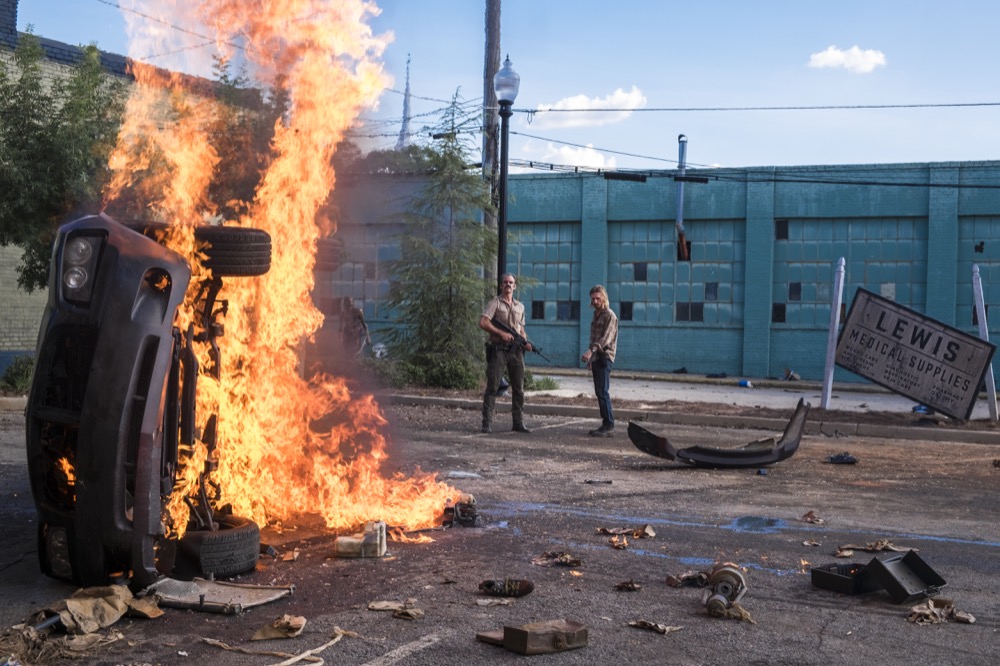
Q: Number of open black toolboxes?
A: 1